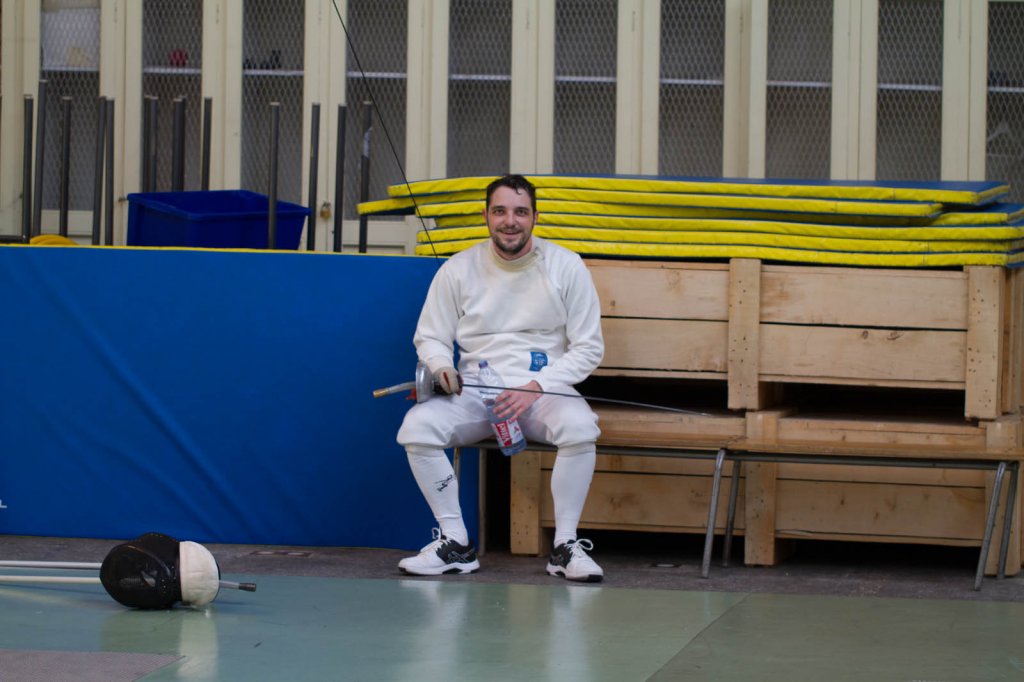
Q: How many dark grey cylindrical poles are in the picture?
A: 14